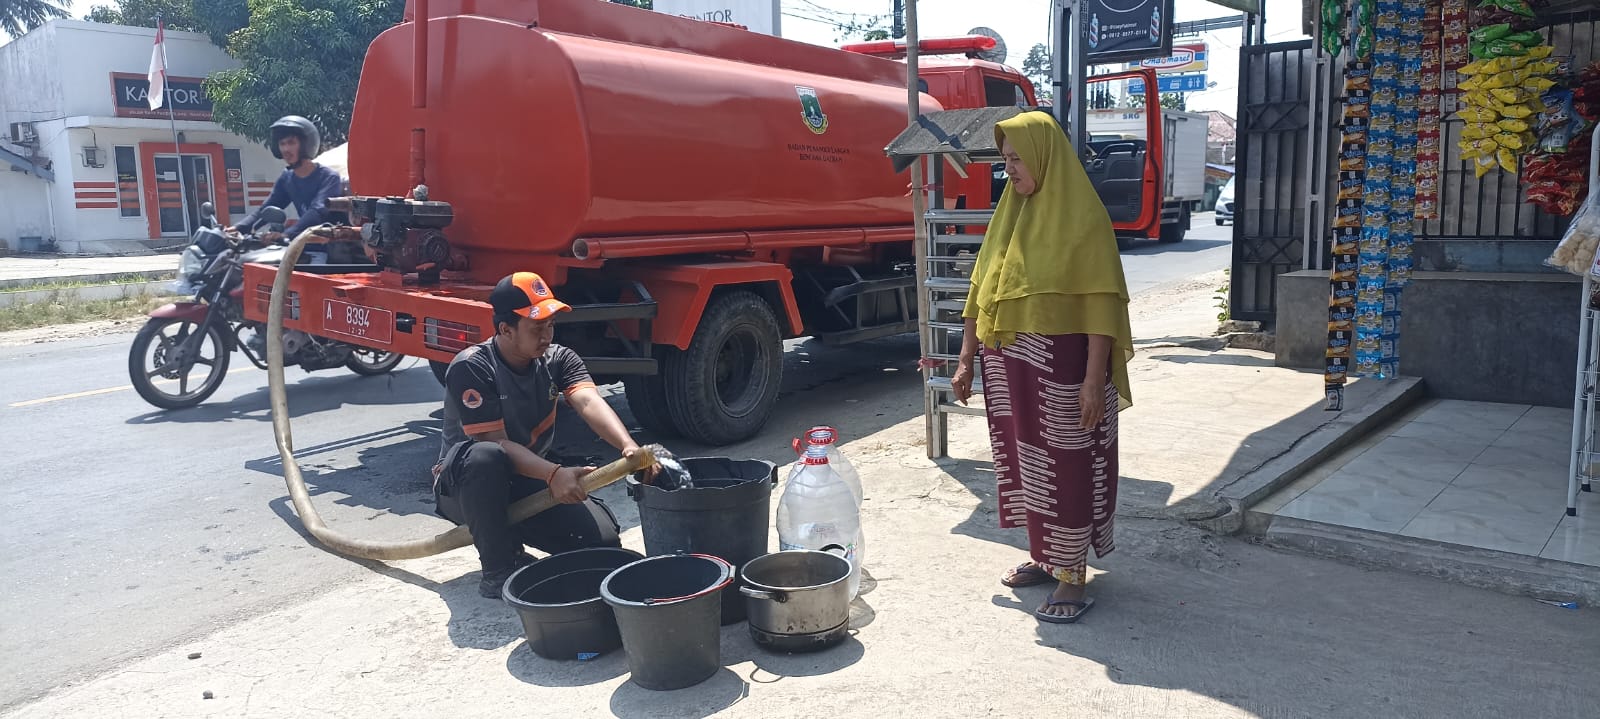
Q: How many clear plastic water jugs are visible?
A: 2